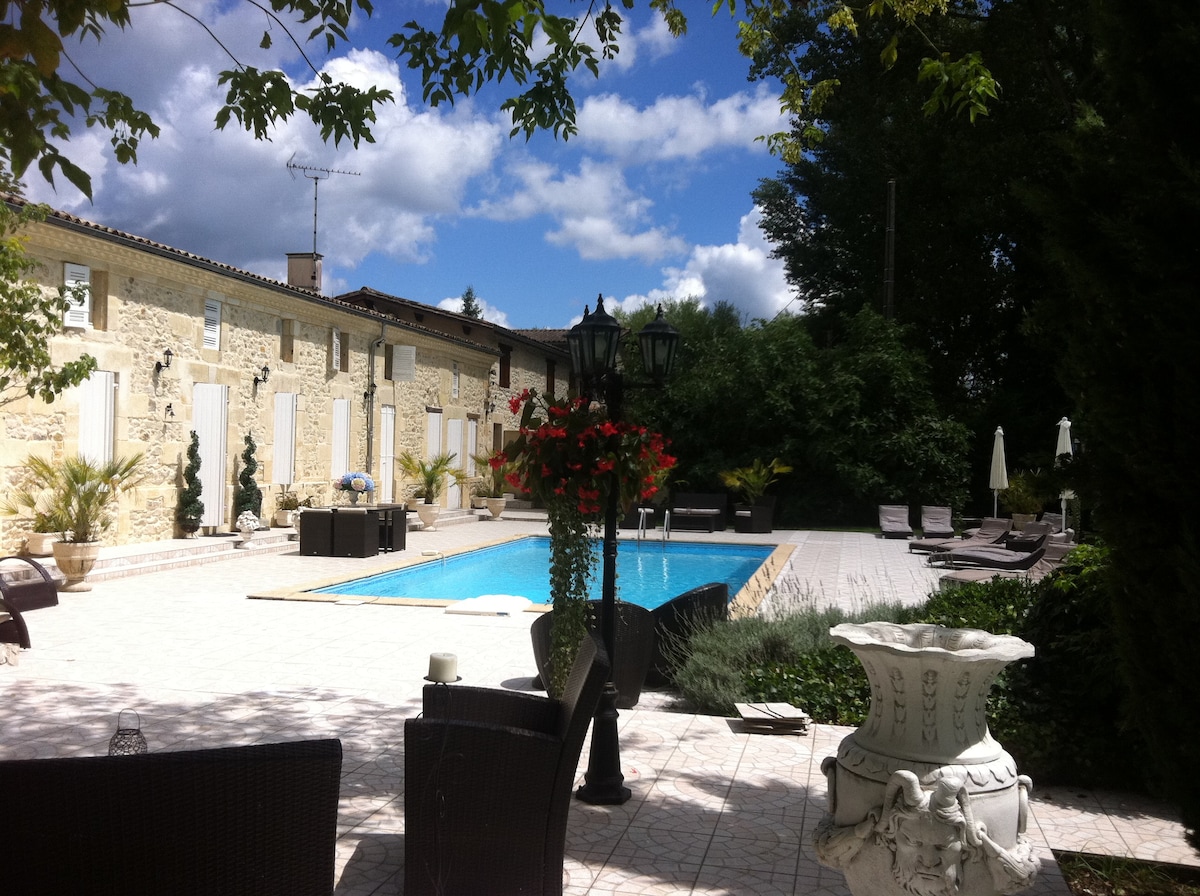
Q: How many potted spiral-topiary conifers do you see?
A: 2